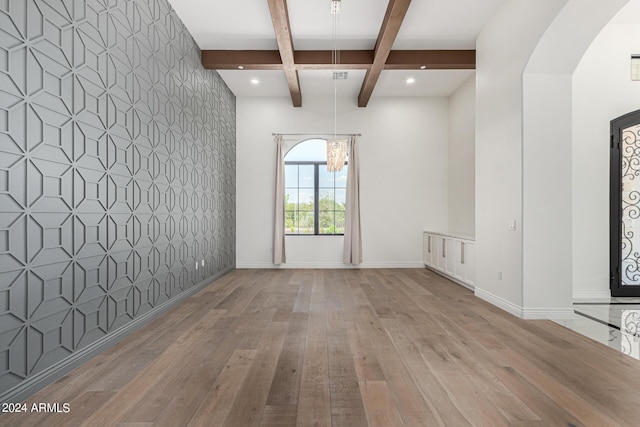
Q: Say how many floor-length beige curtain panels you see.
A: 2